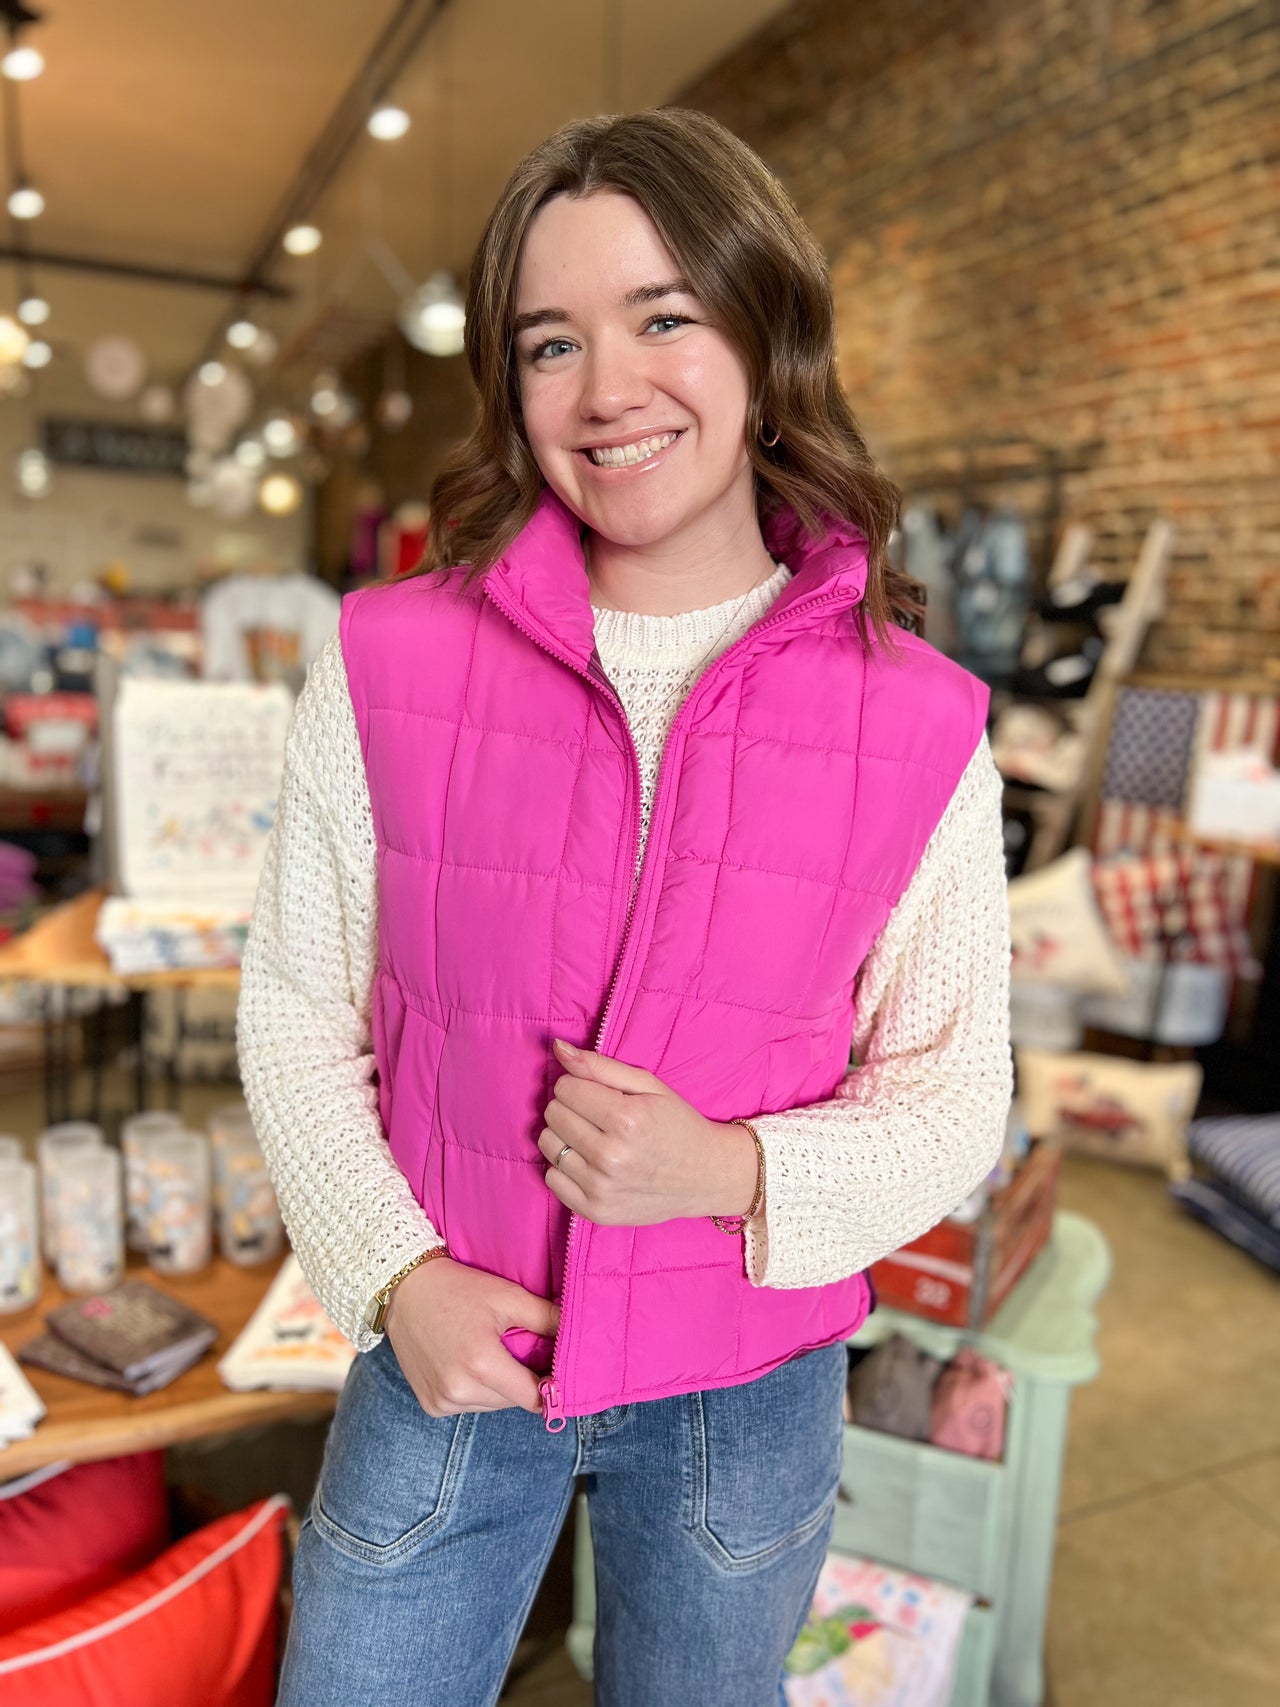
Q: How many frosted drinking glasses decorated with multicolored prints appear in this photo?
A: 8